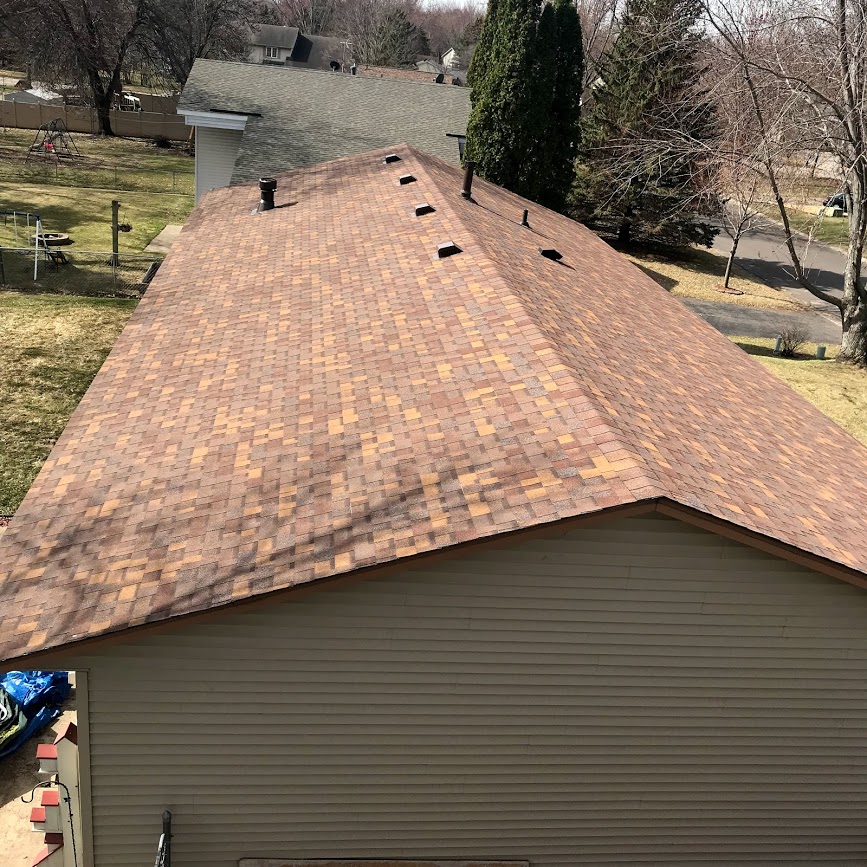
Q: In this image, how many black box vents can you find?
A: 5